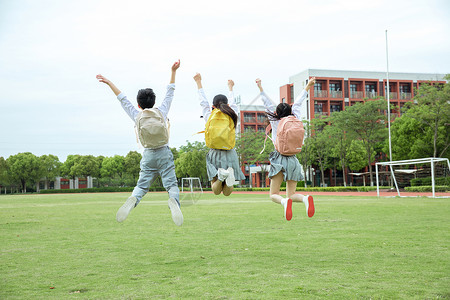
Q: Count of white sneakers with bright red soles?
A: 2